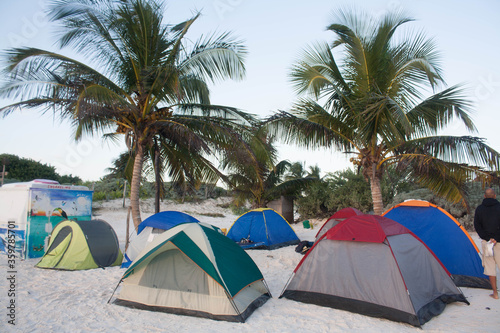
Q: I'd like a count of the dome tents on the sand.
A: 7